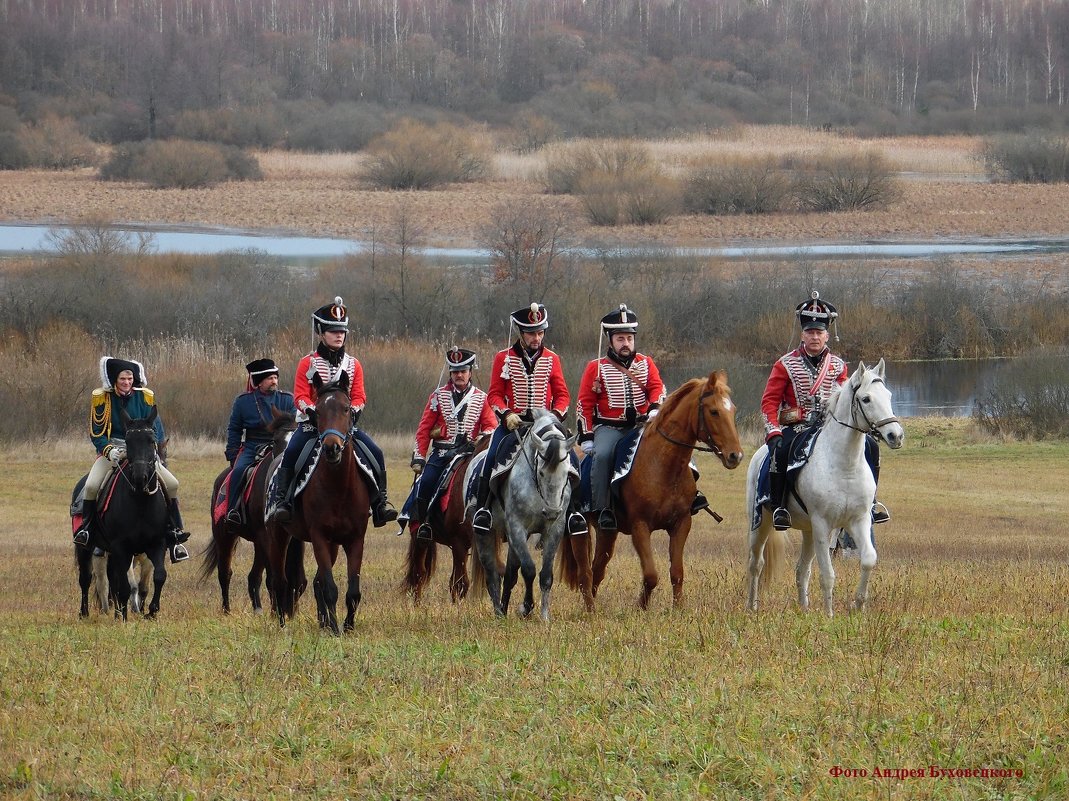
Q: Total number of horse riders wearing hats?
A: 7